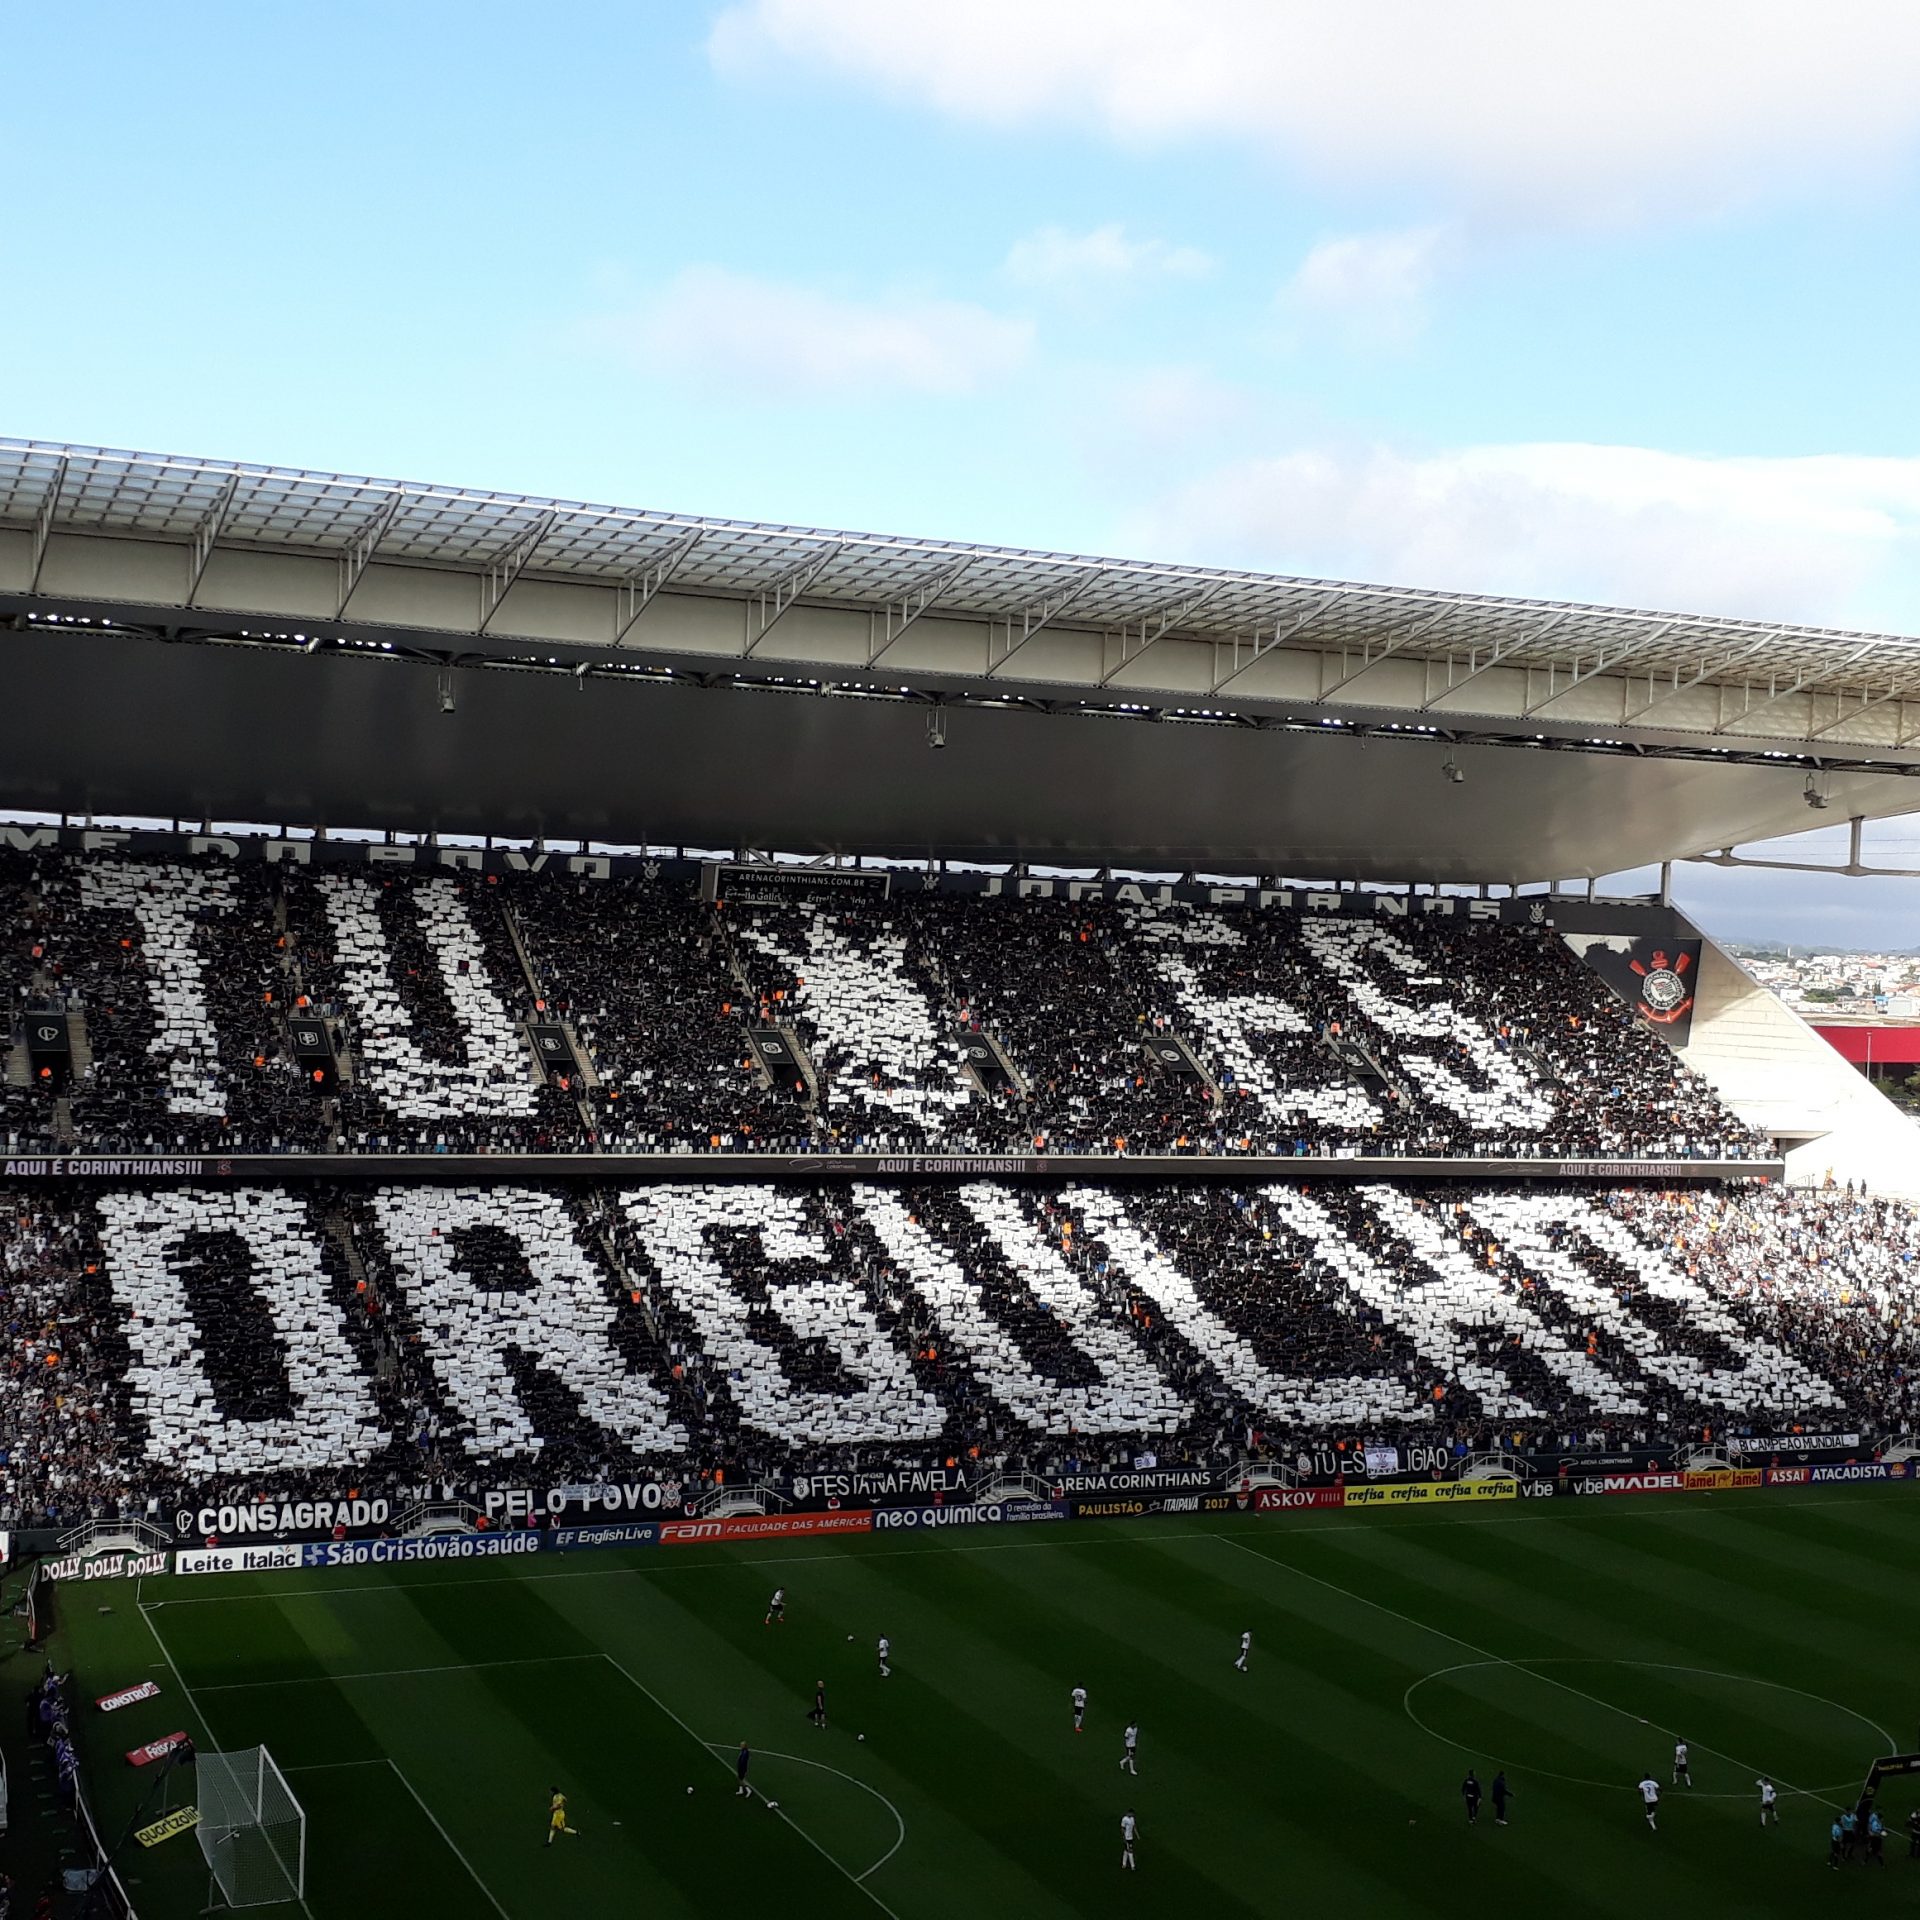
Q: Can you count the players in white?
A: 9